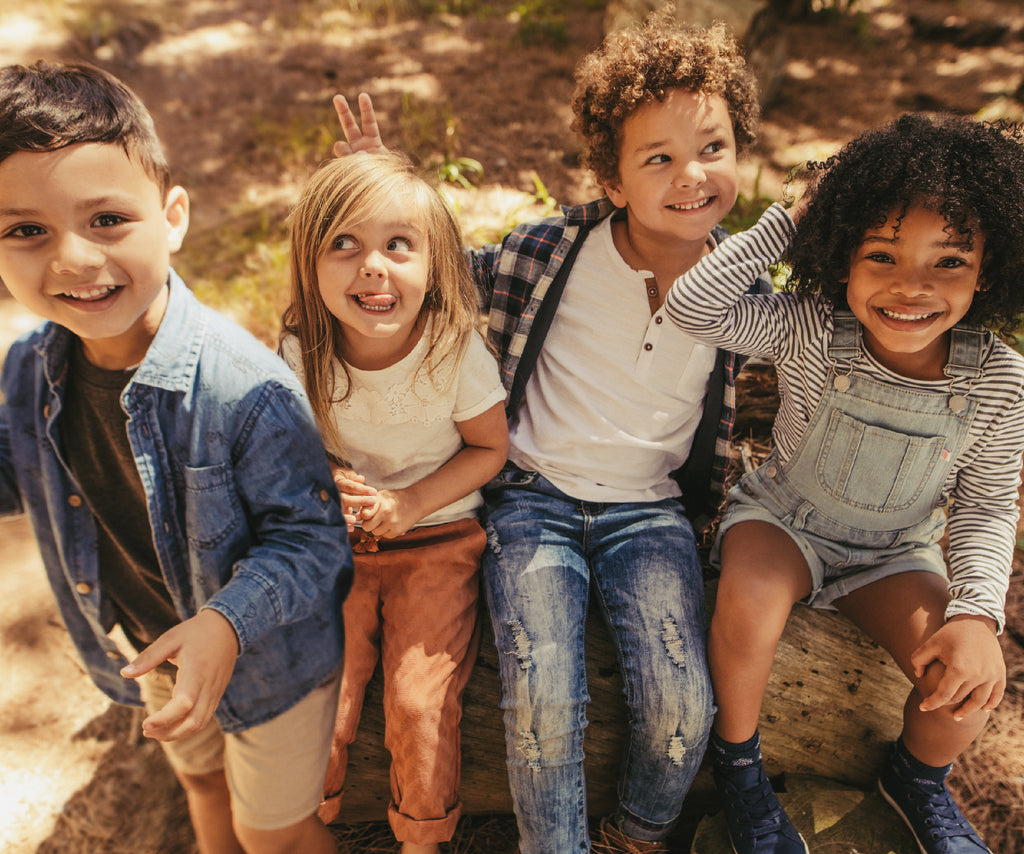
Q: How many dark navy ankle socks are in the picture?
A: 2